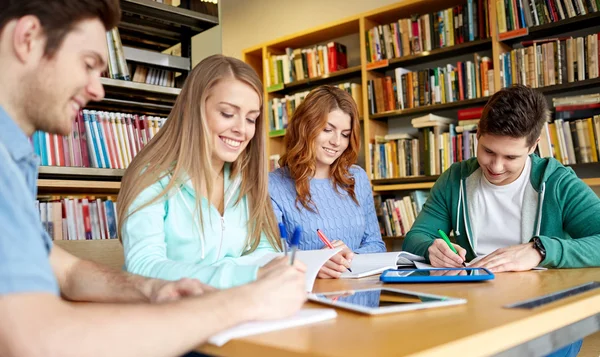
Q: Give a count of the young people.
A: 4